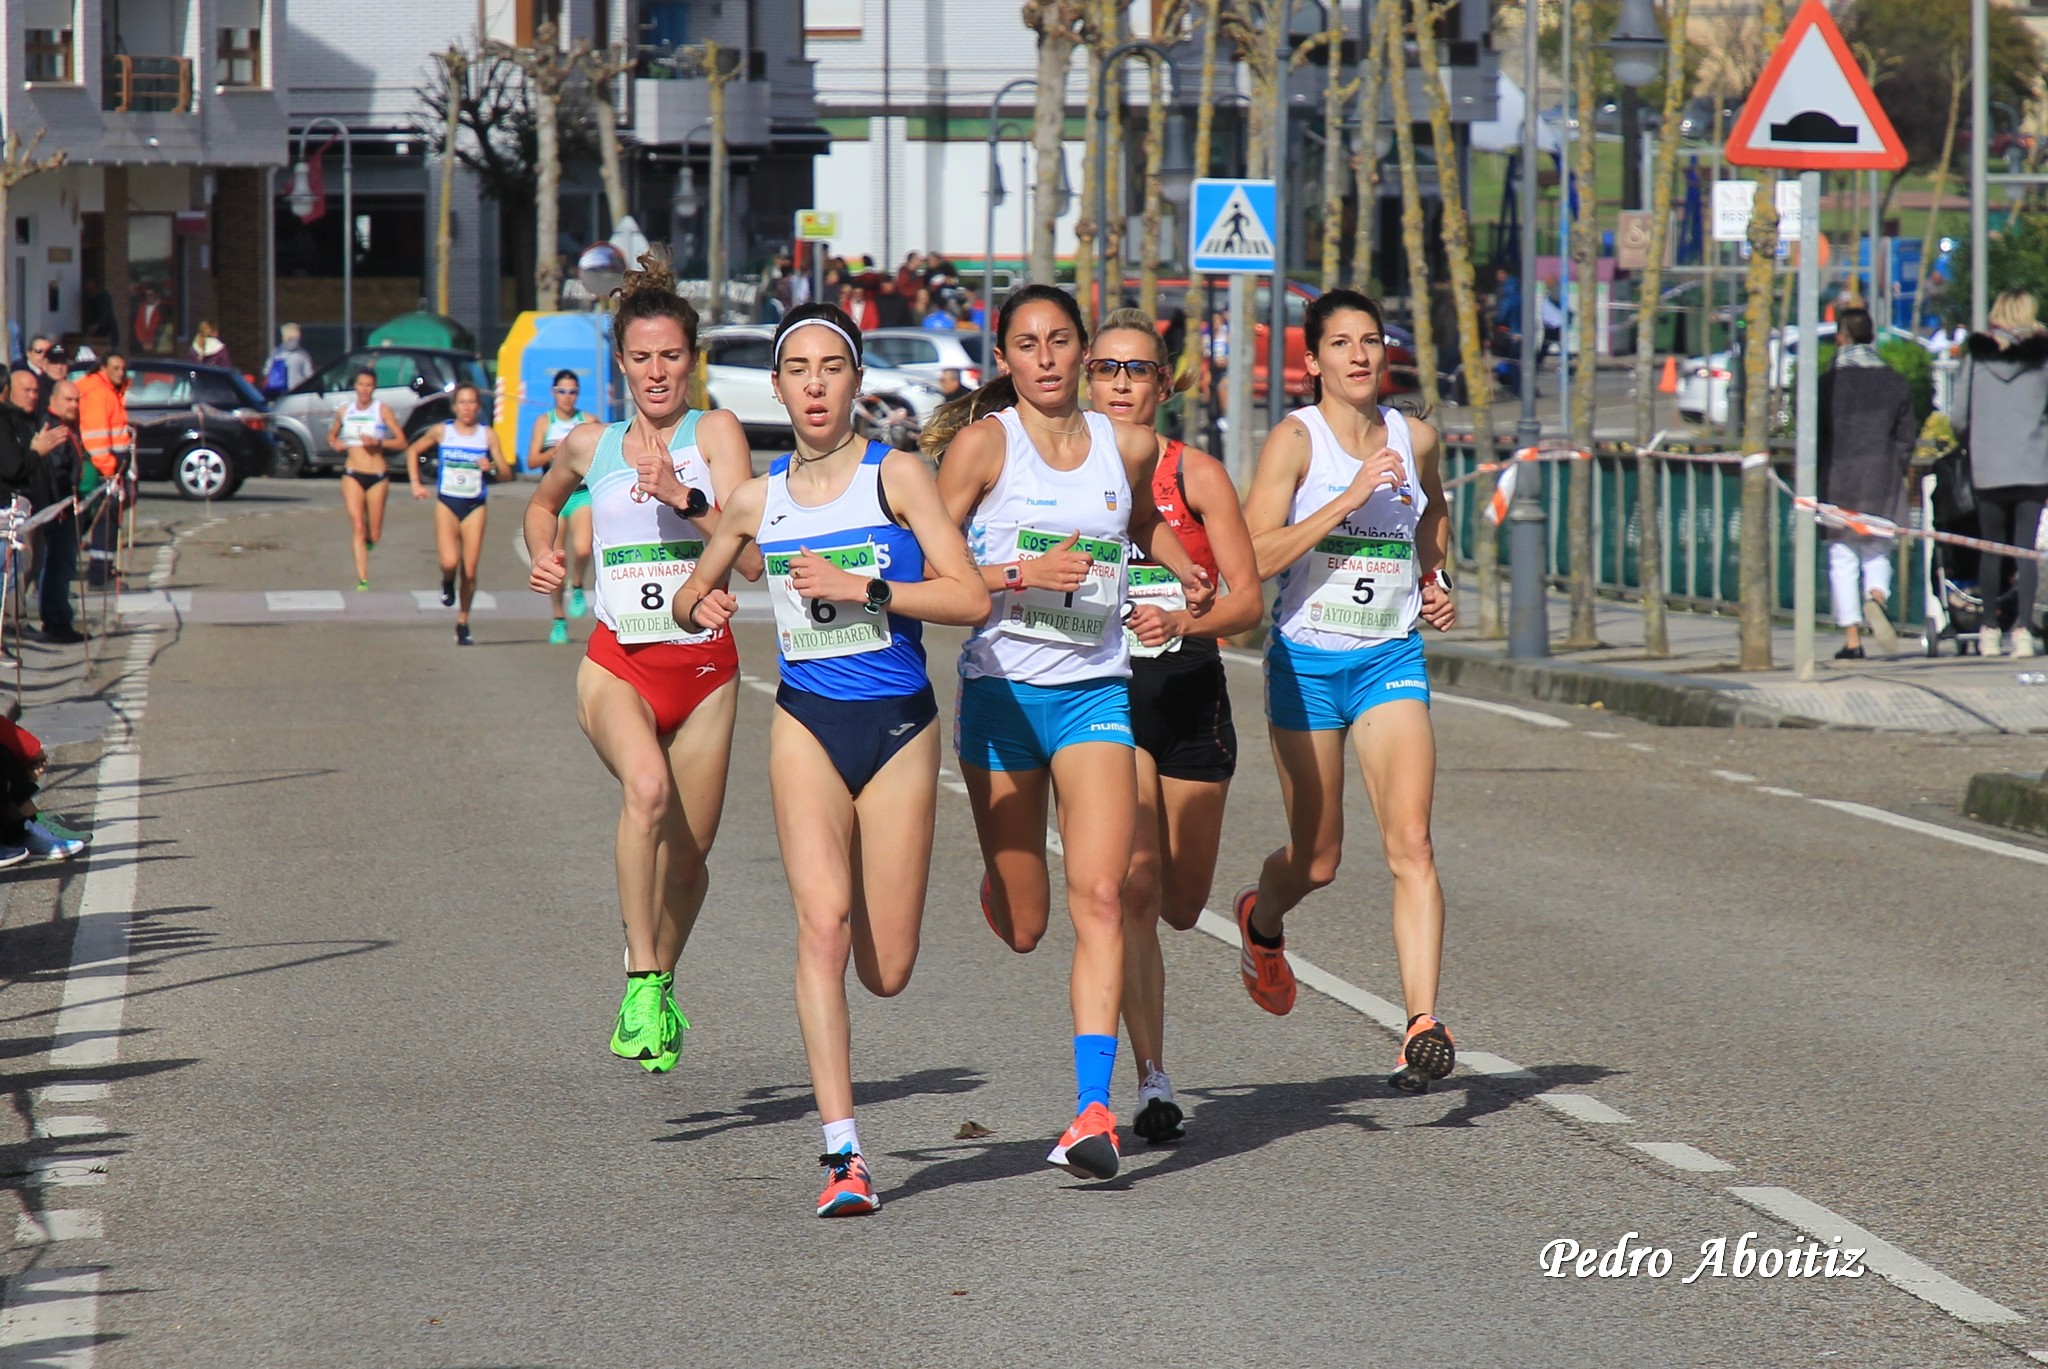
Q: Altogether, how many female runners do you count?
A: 8